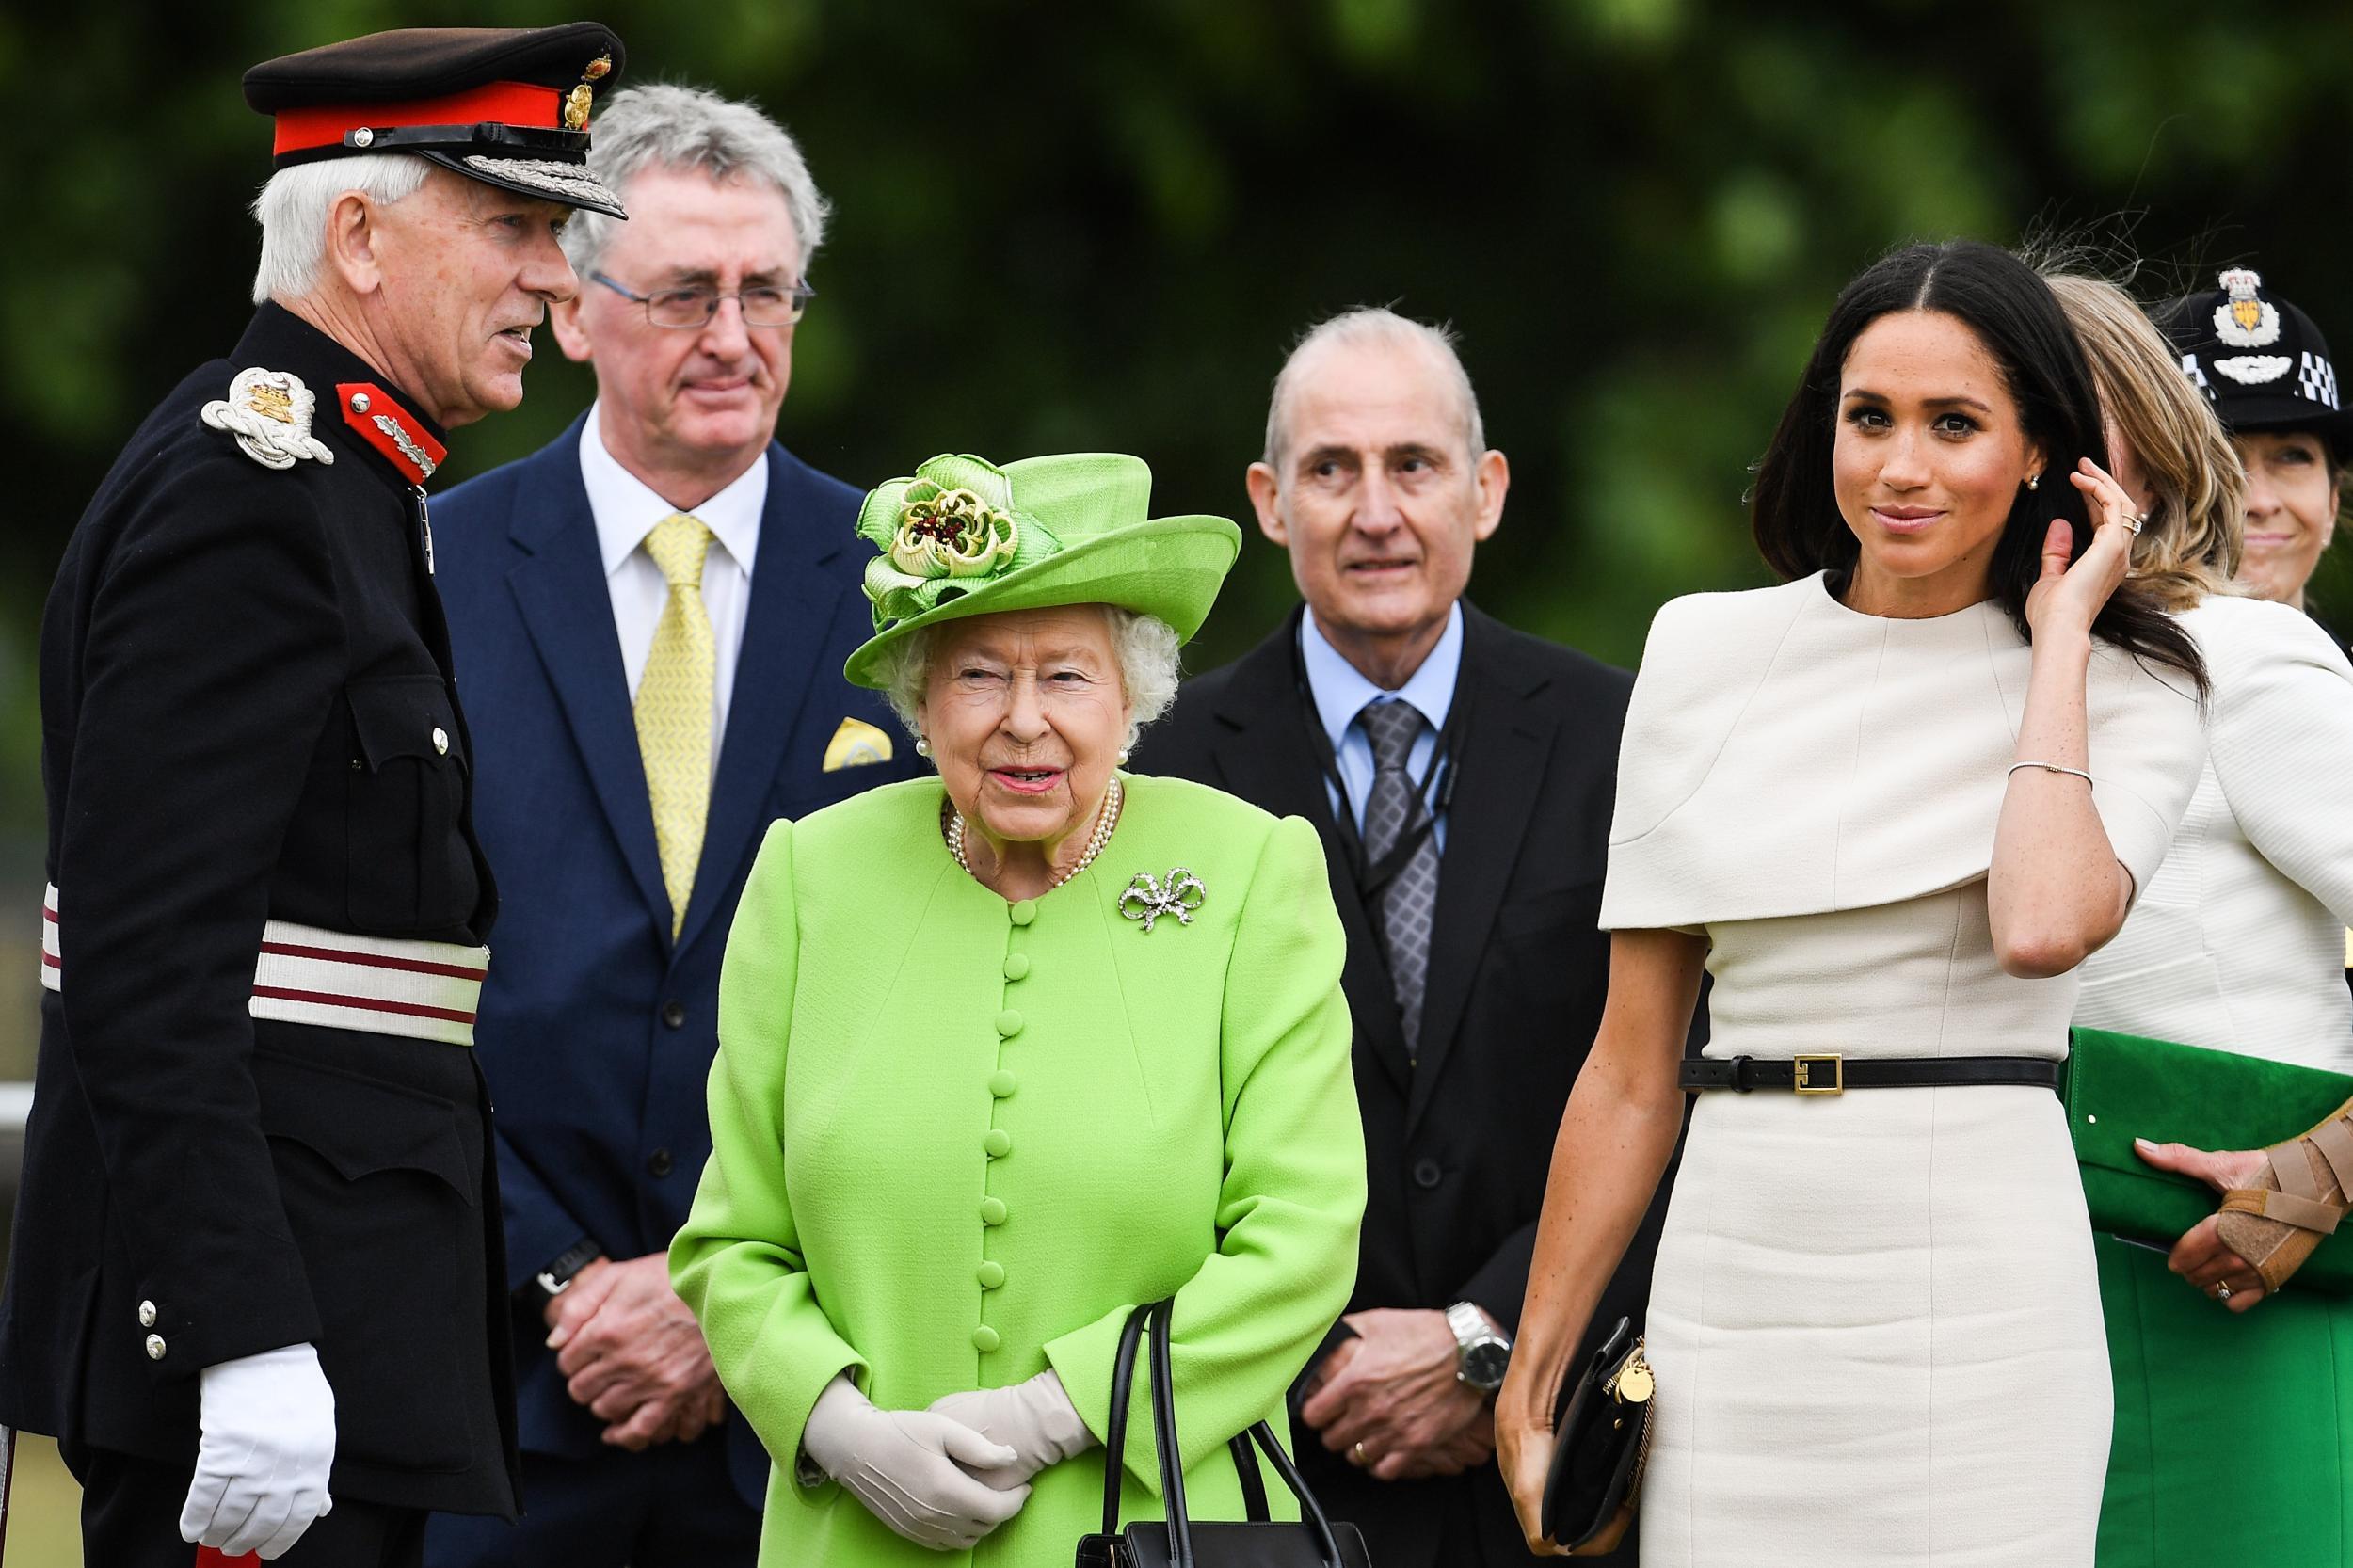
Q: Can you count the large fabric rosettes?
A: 1